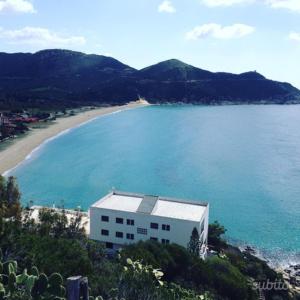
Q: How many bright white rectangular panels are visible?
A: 2